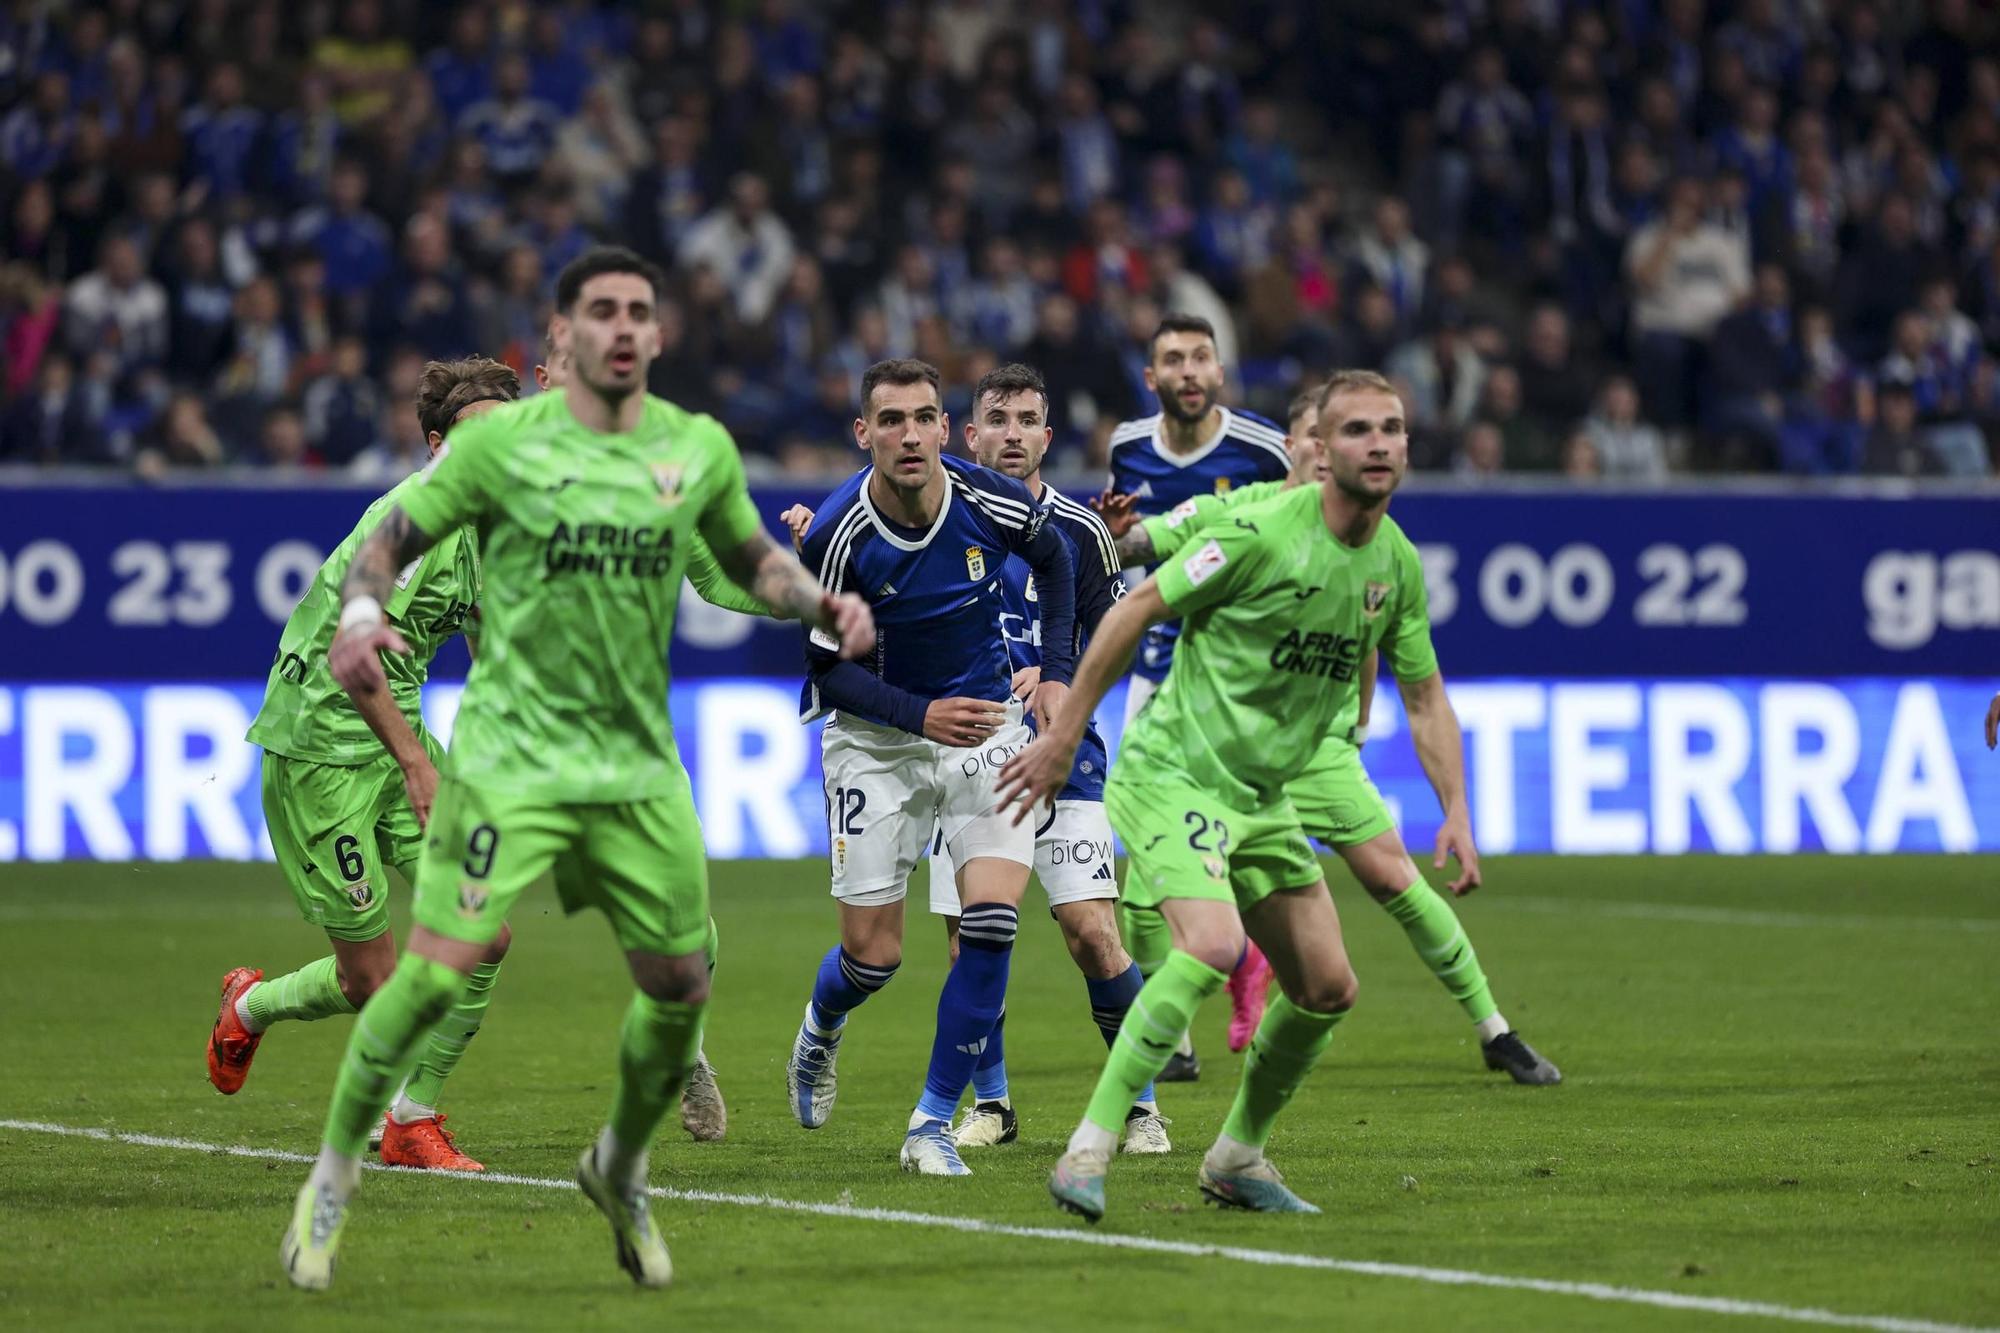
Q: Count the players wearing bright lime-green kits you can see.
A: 5